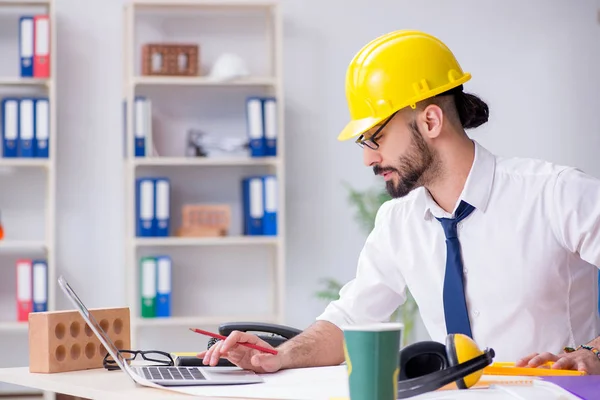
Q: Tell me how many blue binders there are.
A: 13